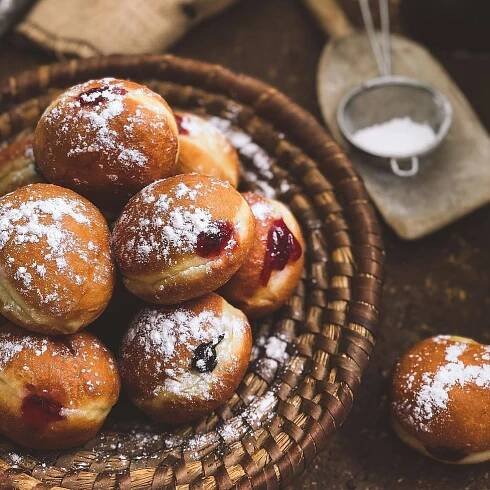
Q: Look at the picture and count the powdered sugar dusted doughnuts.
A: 9